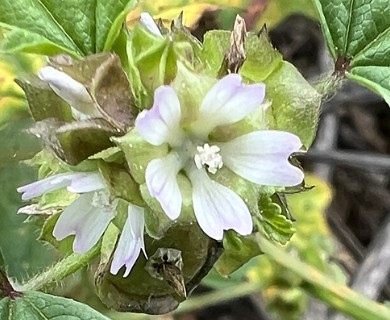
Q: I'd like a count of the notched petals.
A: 8